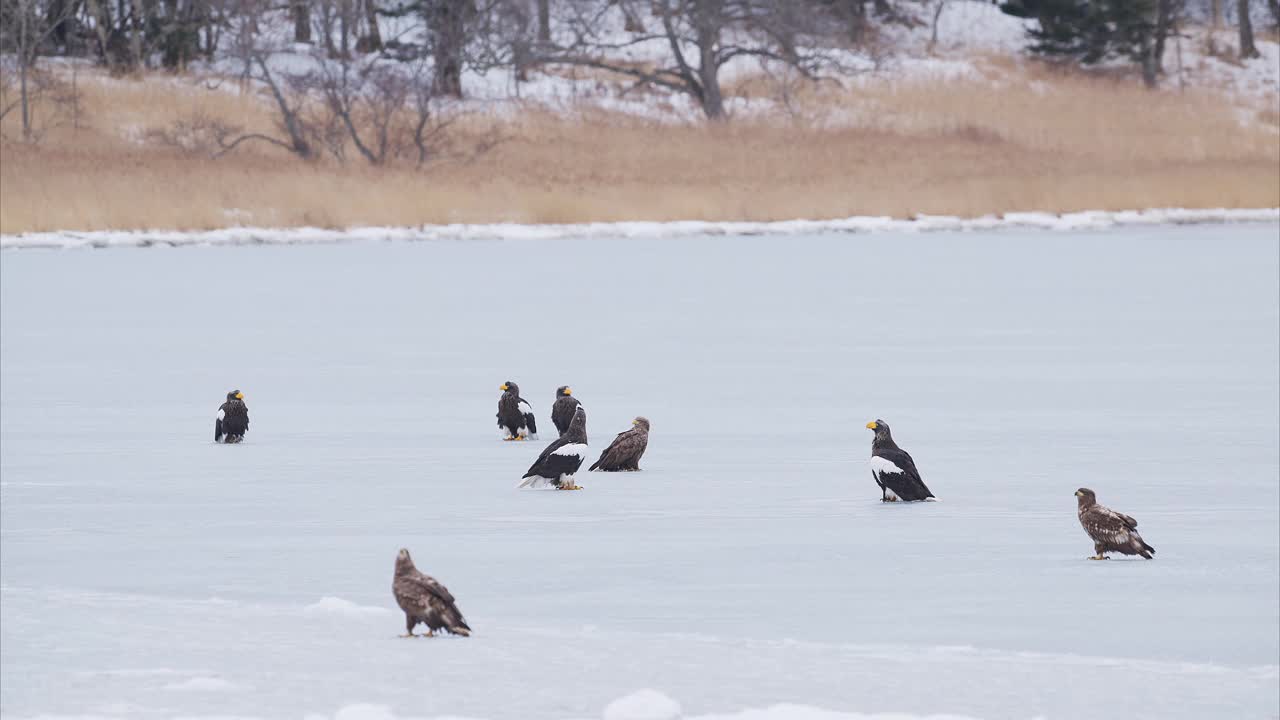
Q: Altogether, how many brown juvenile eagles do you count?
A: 3